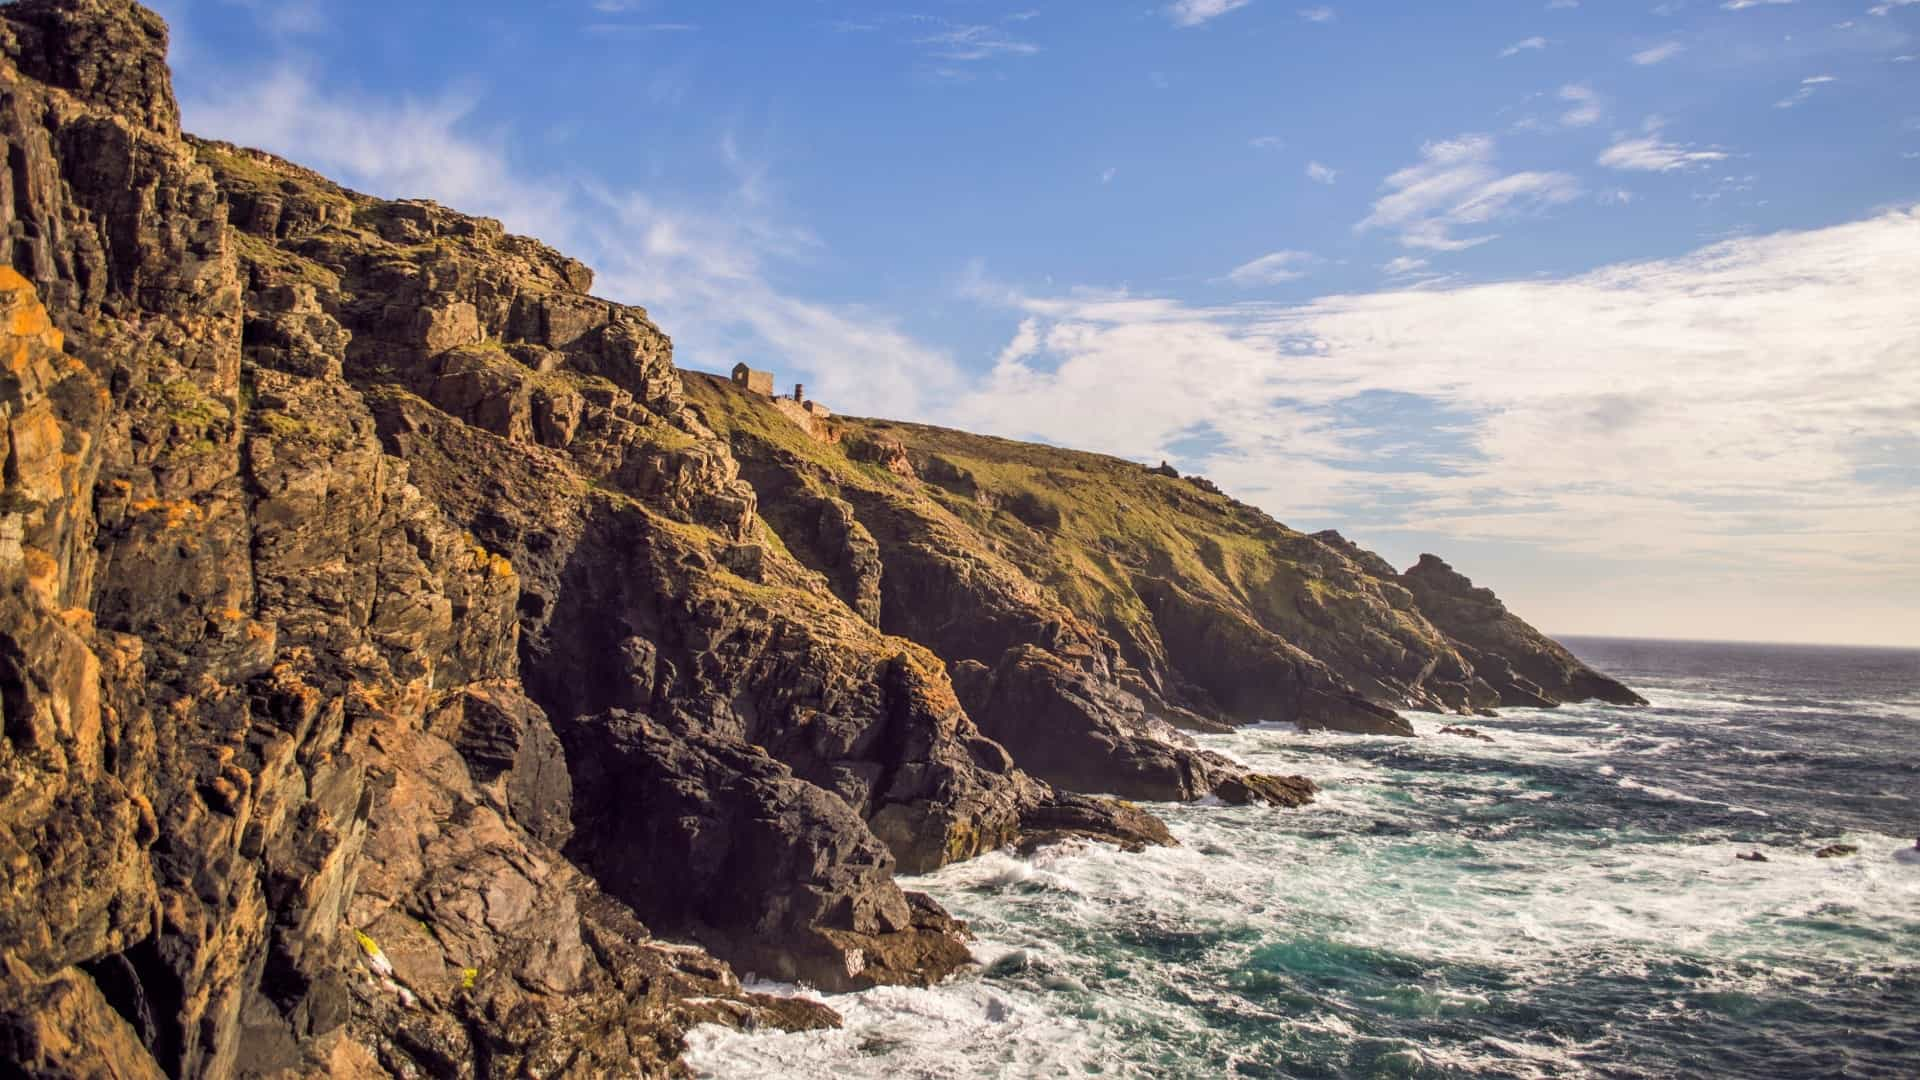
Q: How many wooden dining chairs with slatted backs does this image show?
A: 0